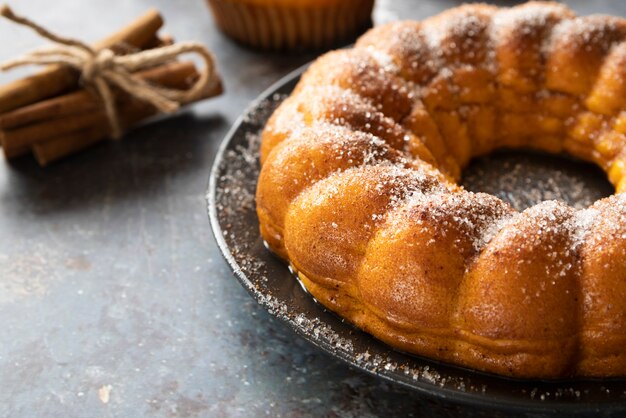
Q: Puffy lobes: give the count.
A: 12